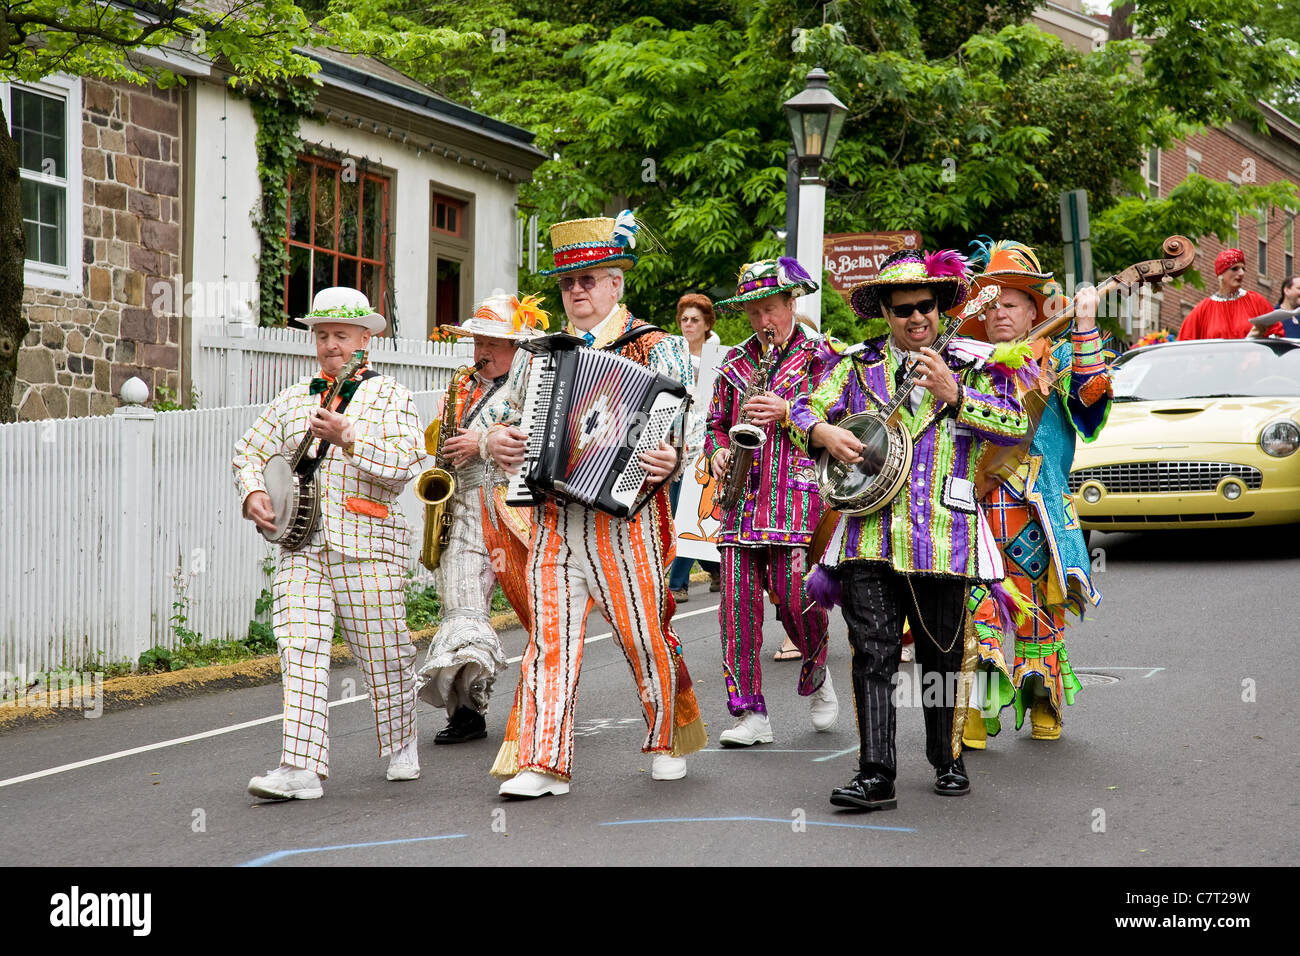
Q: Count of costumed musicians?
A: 6